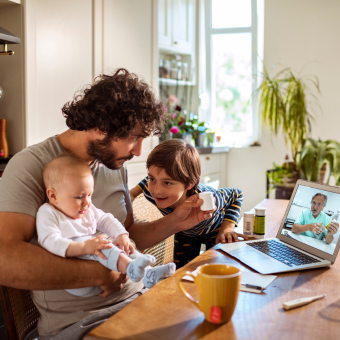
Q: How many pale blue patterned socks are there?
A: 2